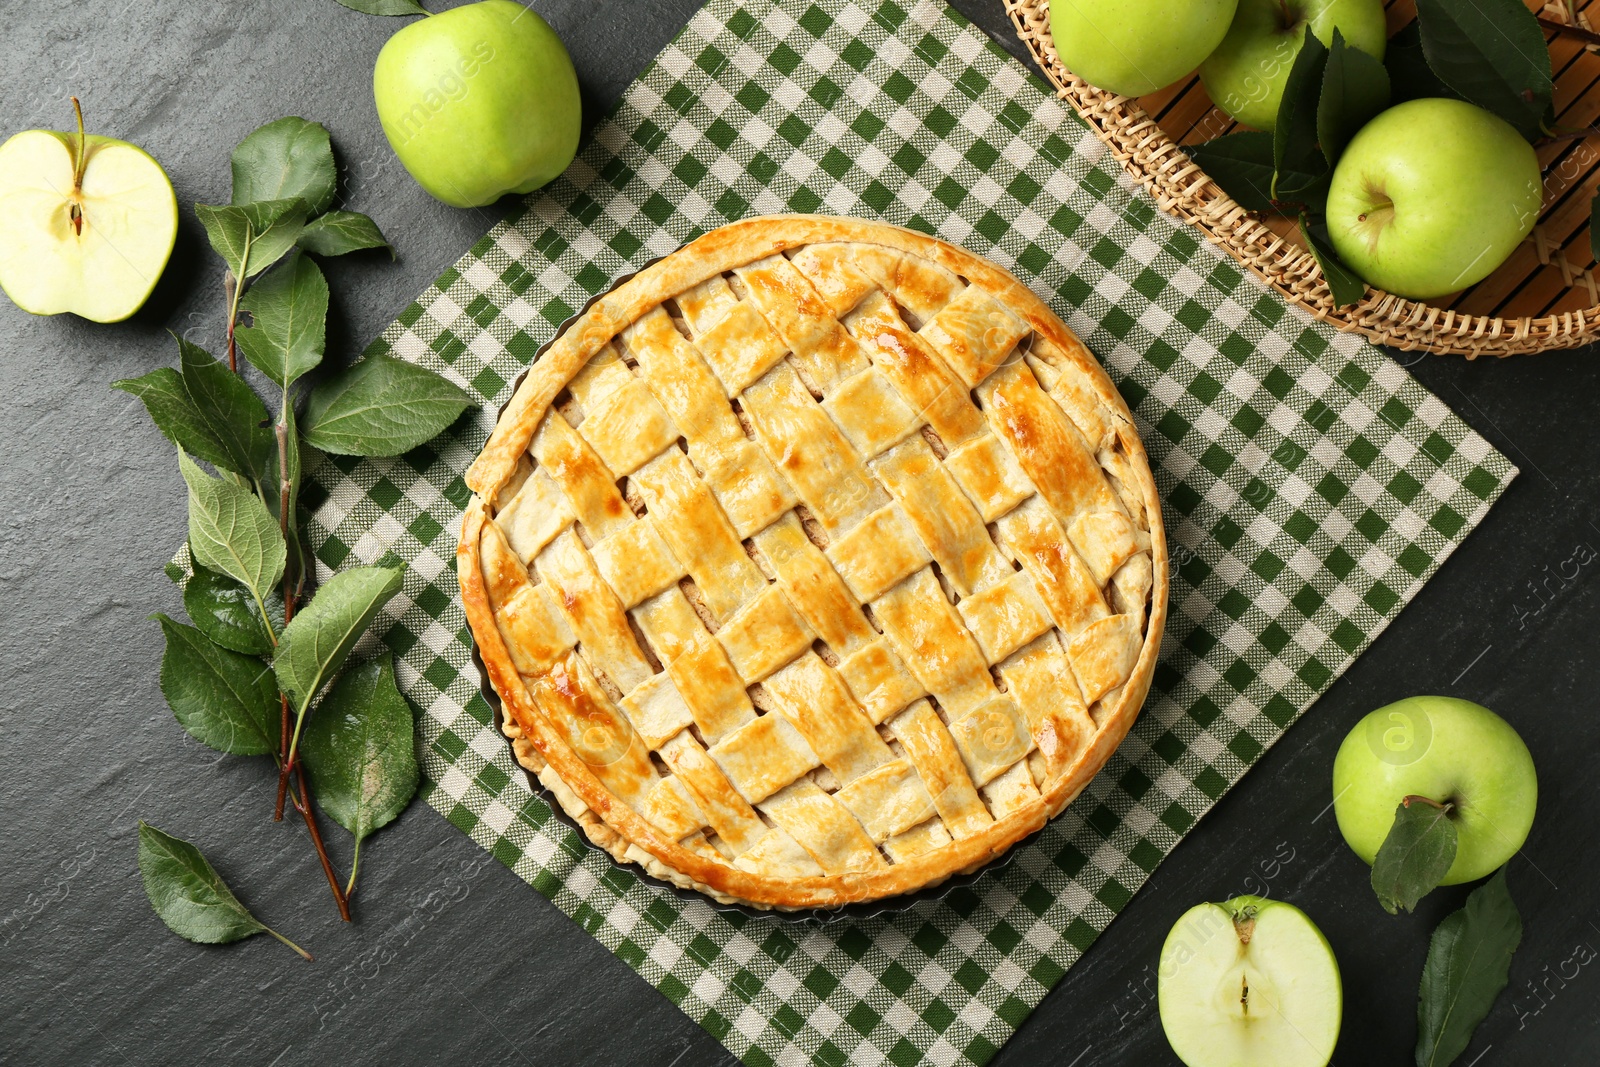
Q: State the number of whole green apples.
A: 5